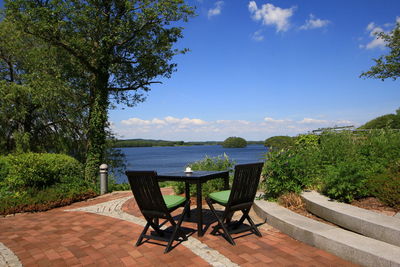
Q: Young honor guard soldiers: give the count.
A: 0